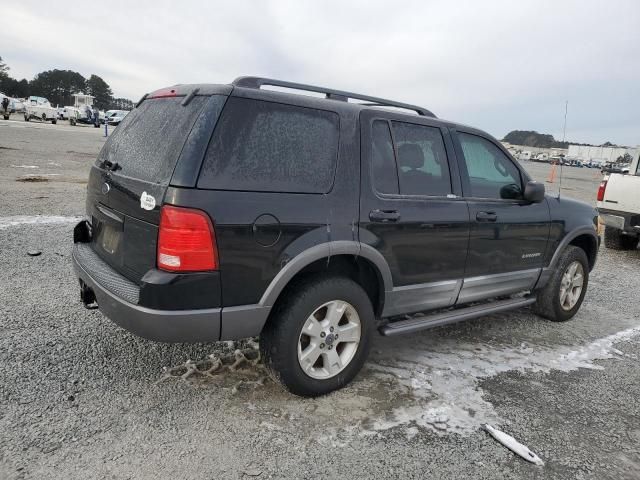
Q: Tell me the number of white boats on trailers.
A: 3